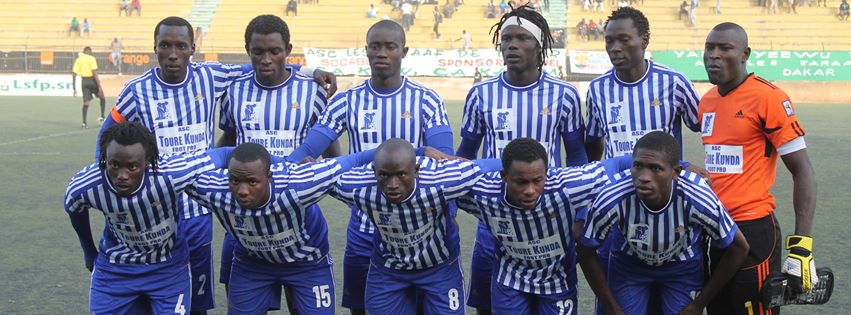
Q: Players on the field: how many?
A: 11